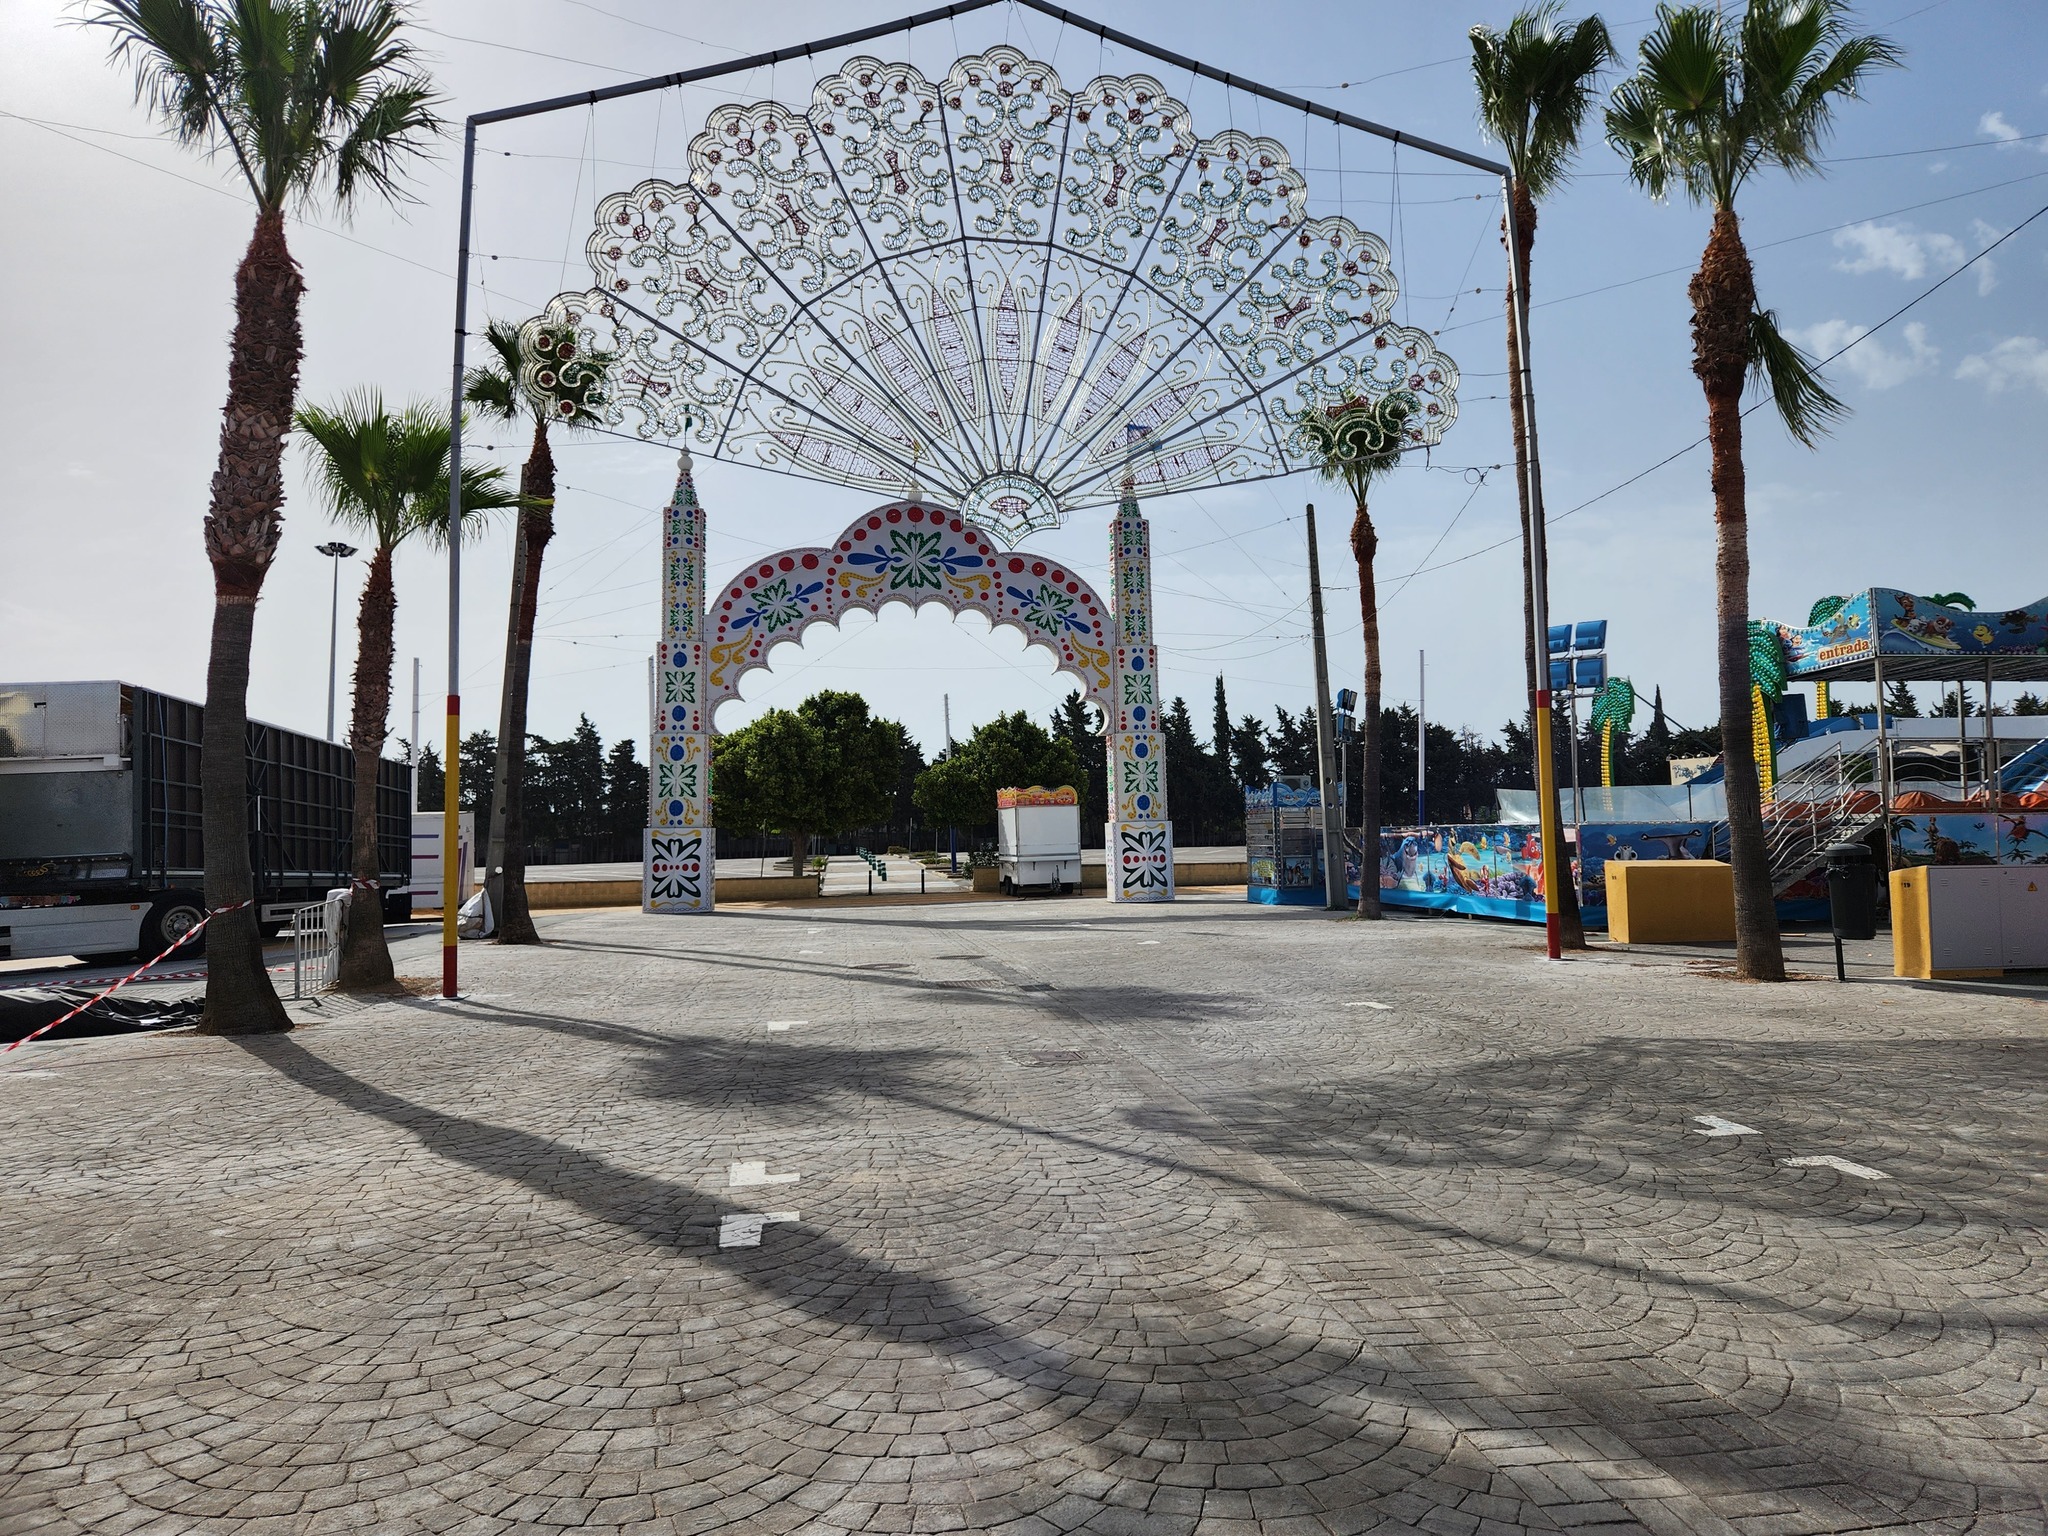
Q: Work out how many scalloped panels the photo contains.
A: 9